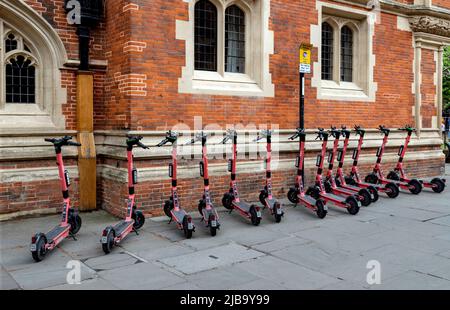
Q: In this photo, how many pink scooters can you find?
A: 13